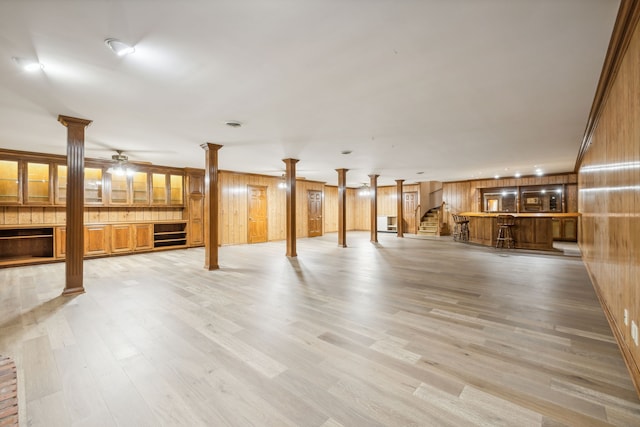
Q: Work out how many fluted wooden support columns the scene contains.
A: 6